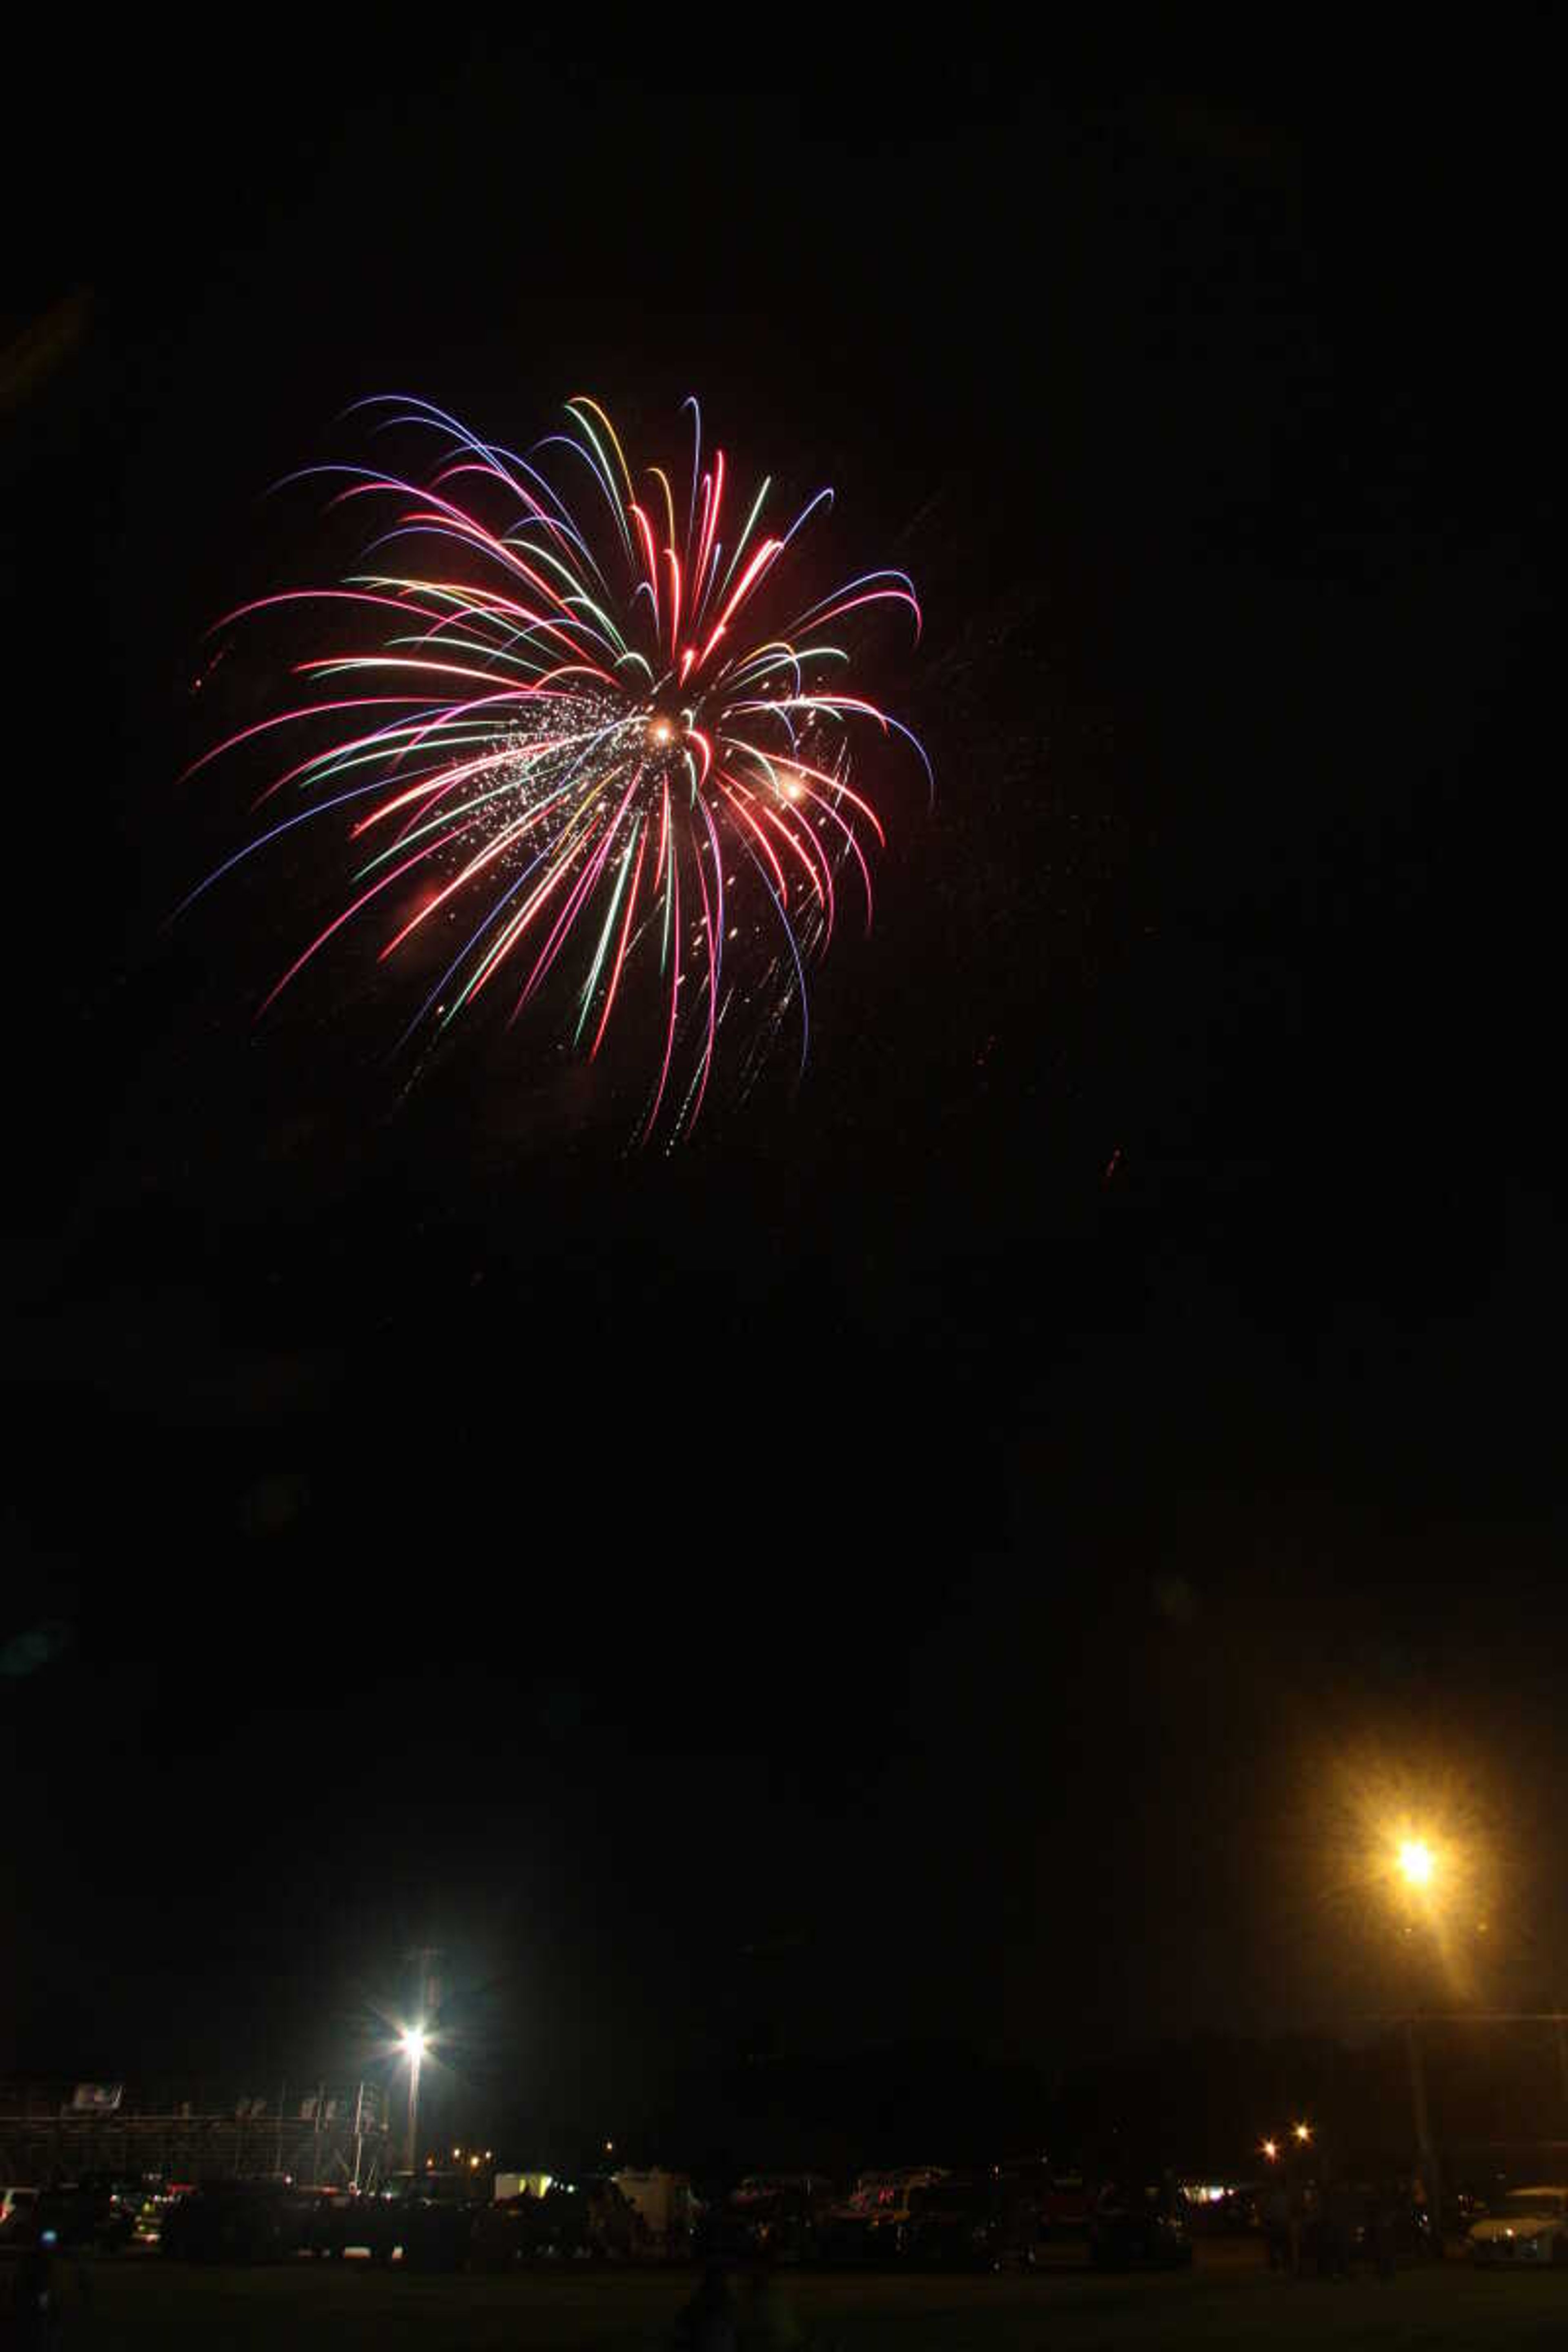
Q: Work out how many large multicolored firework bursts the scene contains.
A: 1